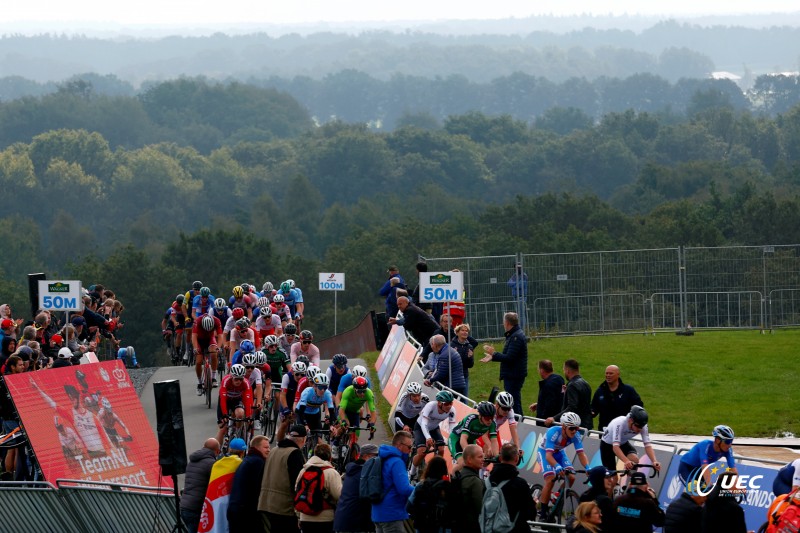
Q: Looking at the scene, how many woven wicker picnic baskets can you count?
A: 0